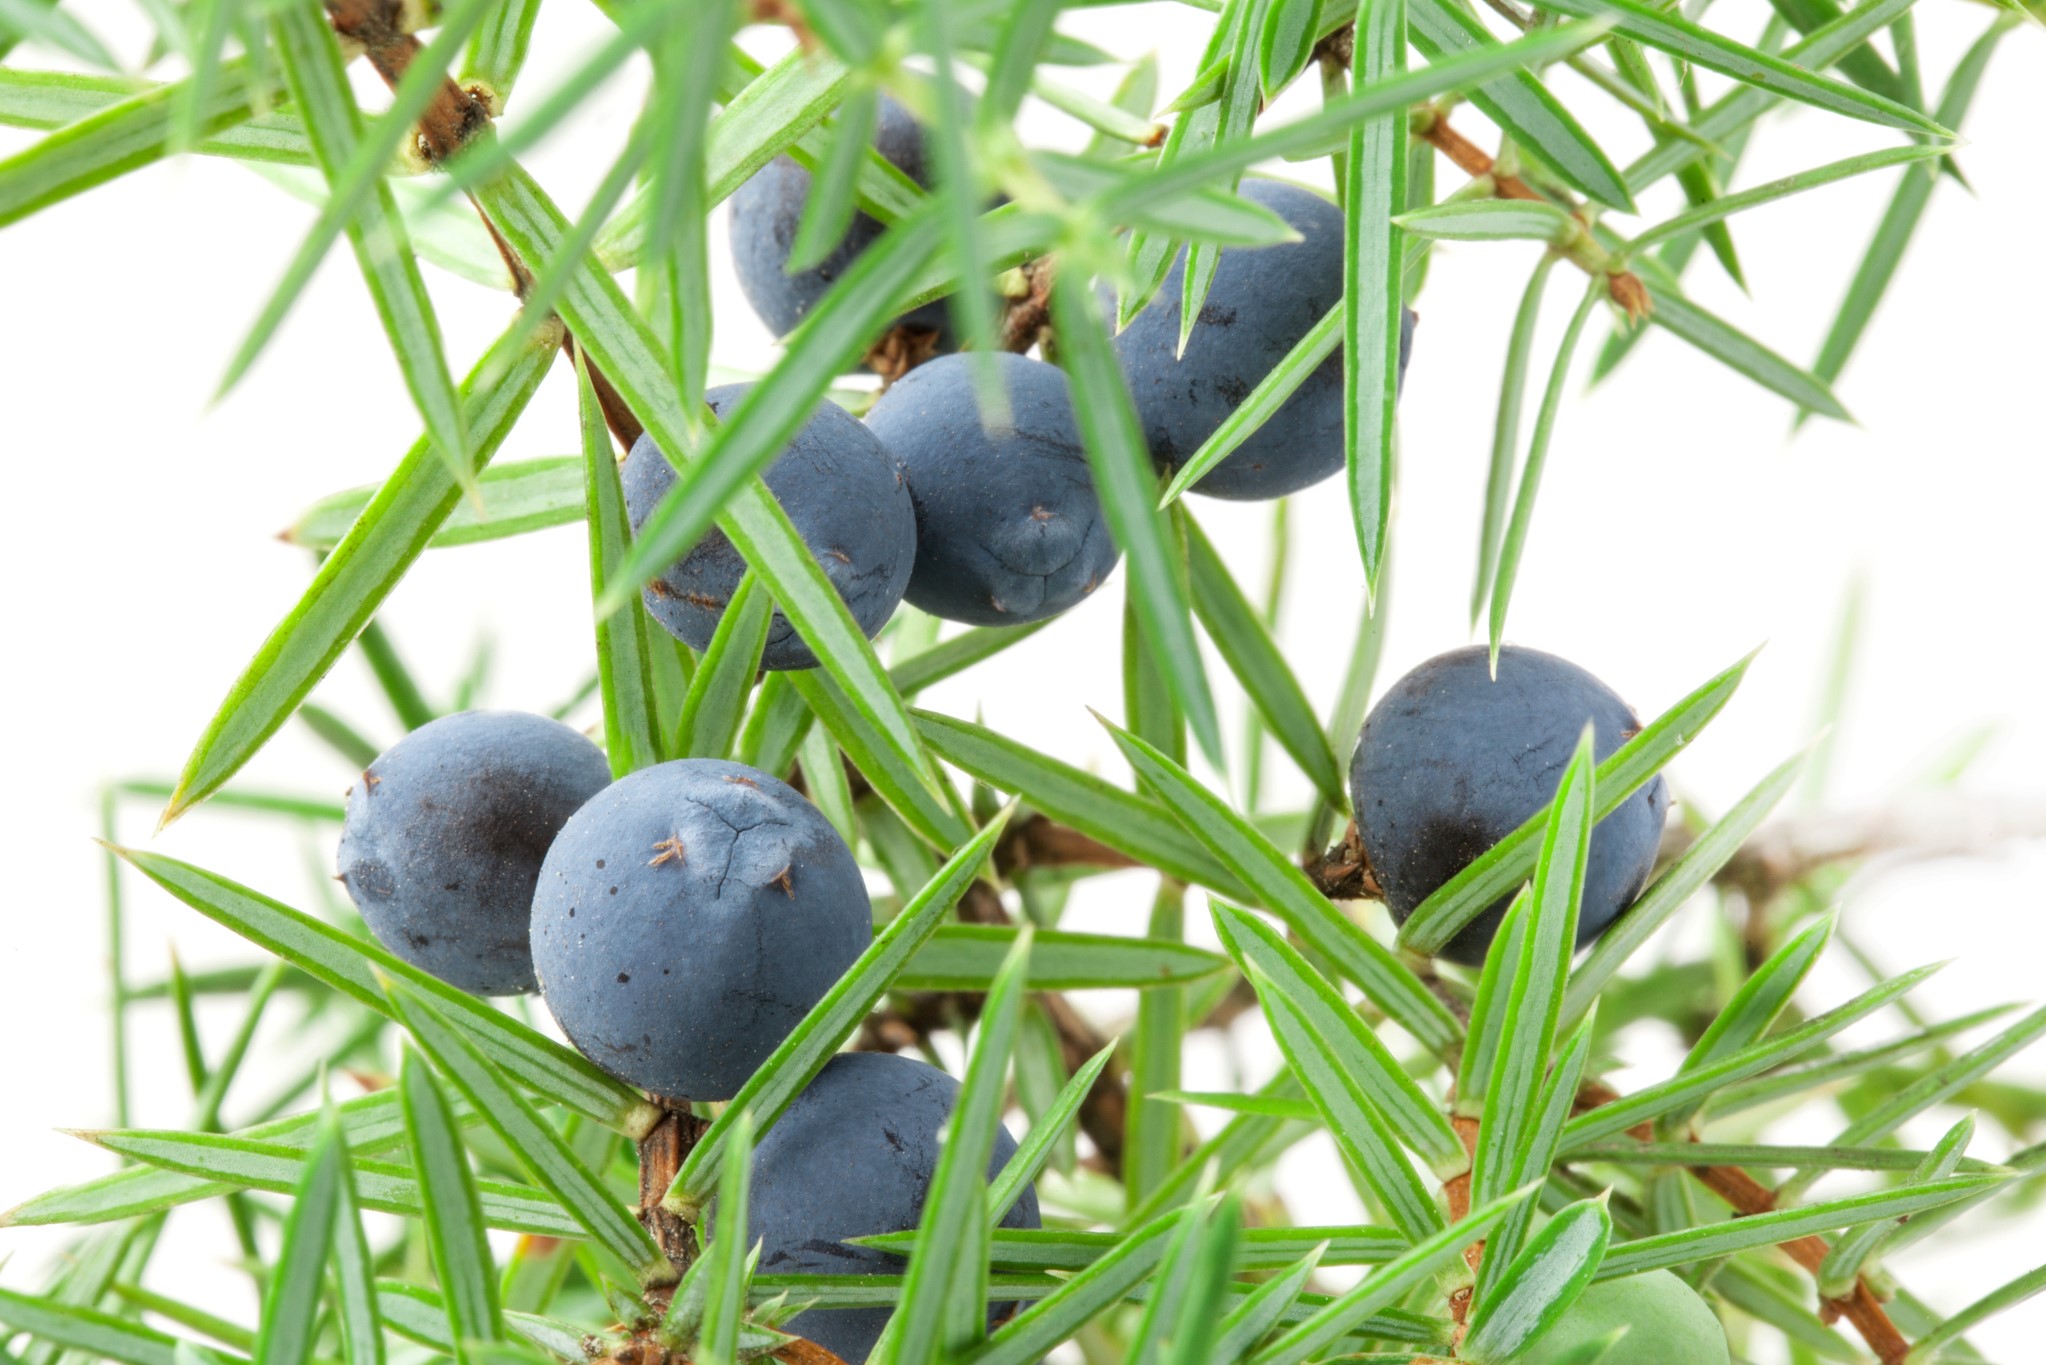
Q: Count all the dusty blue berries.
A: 8